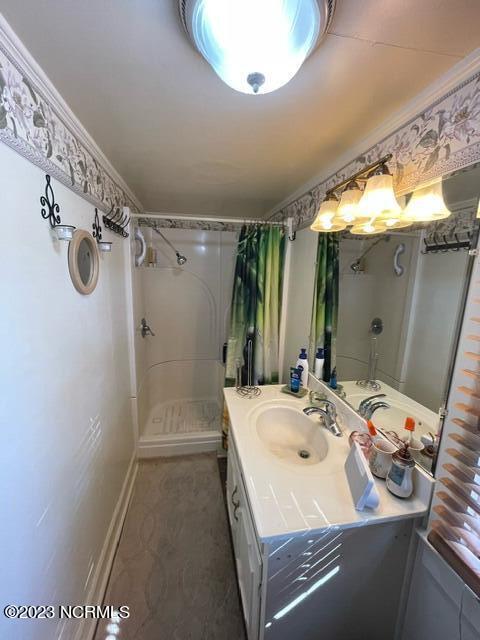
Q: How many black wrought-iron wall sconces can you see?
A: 2